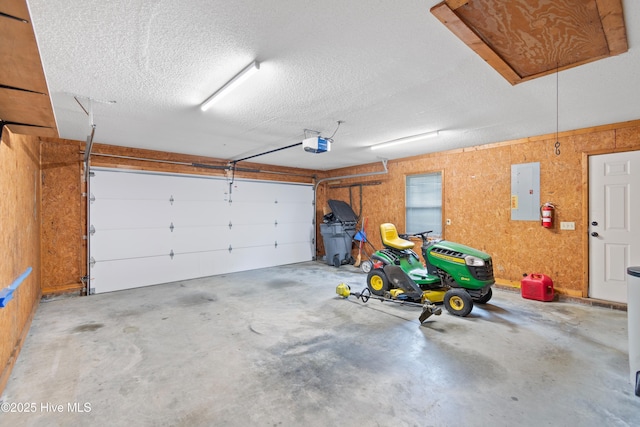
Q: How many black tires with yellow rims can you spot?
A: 2